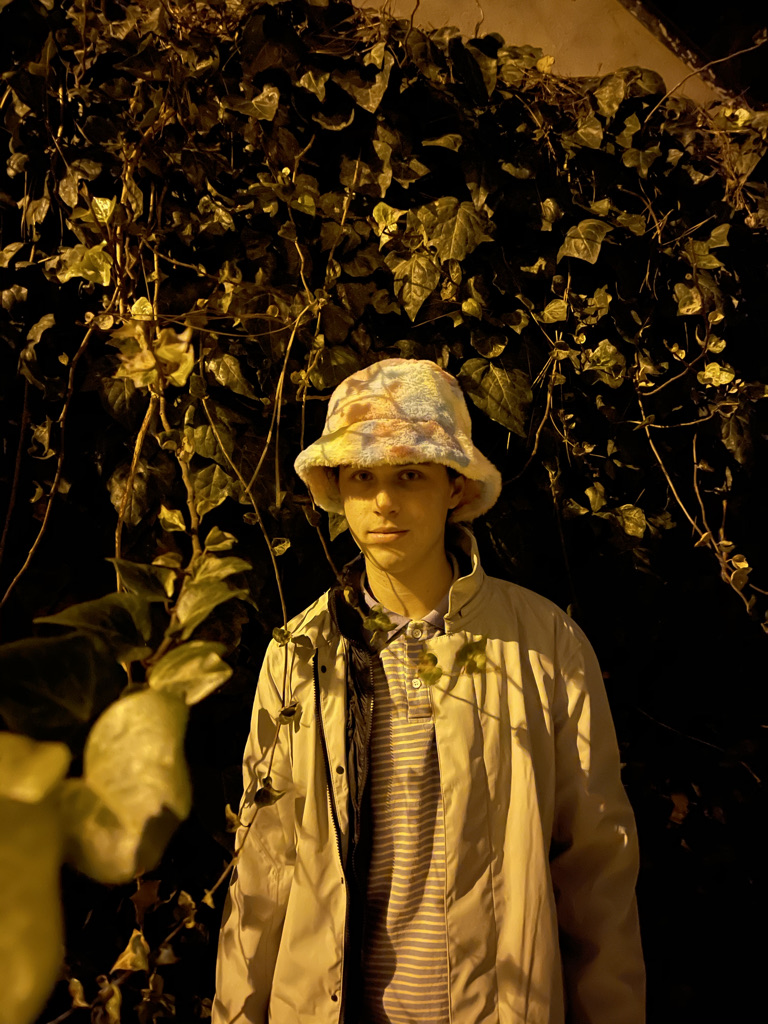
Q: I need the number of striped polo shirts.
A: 1